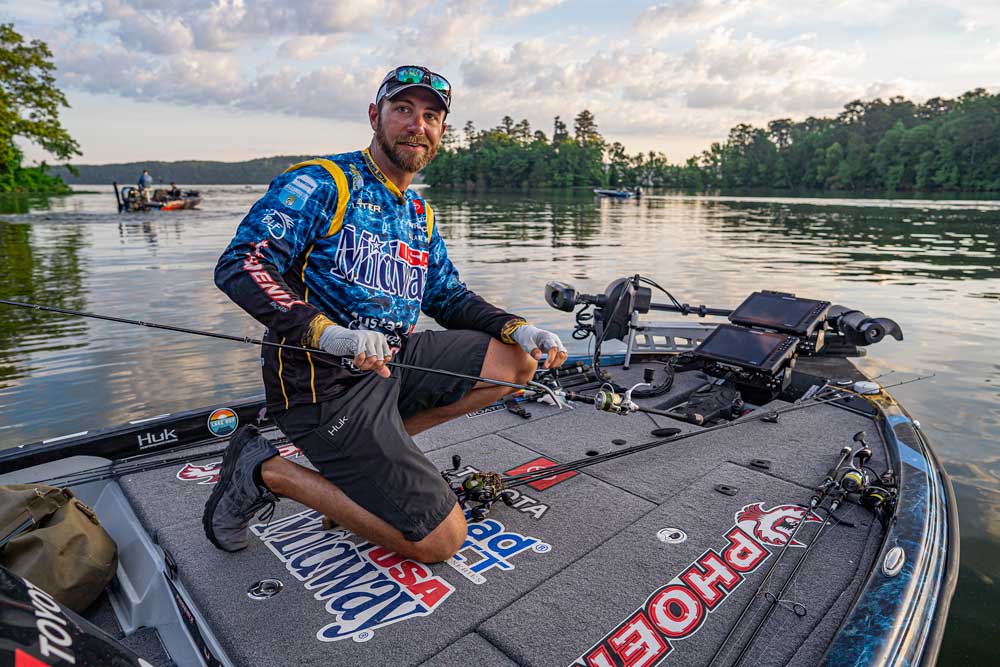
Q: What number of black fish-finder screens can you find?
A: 2